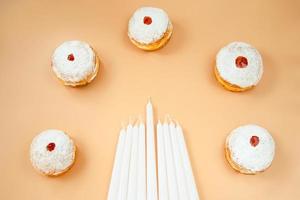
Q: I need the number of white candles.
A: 9